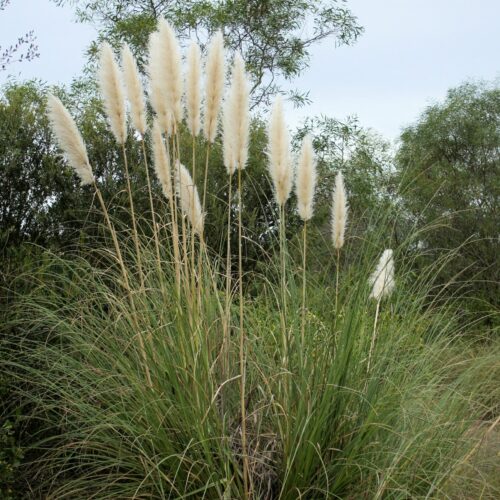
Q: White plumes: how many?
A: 15